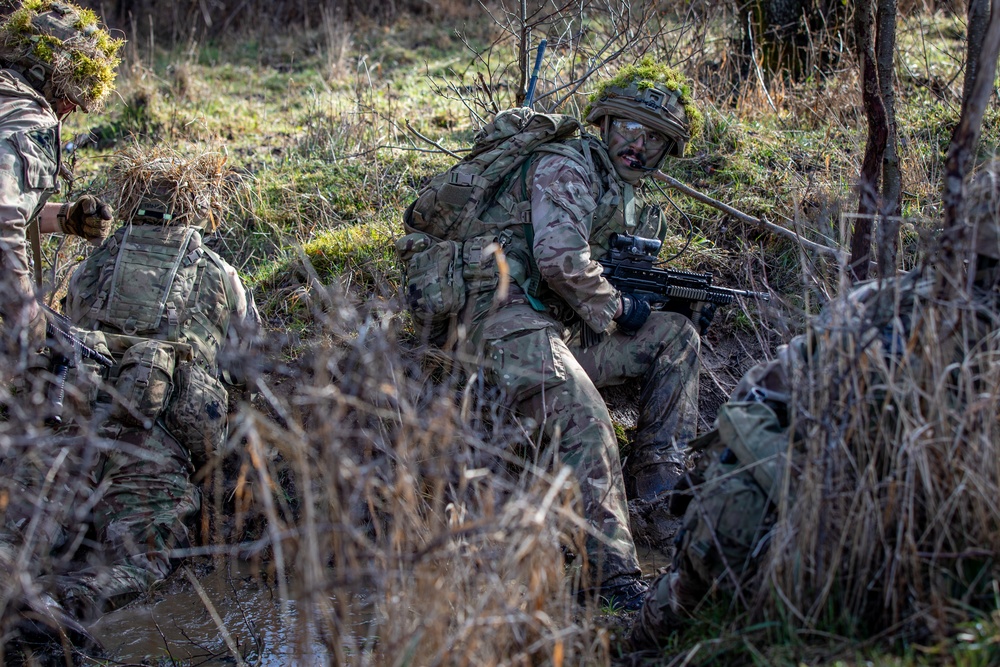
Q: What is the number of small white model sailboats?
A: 0